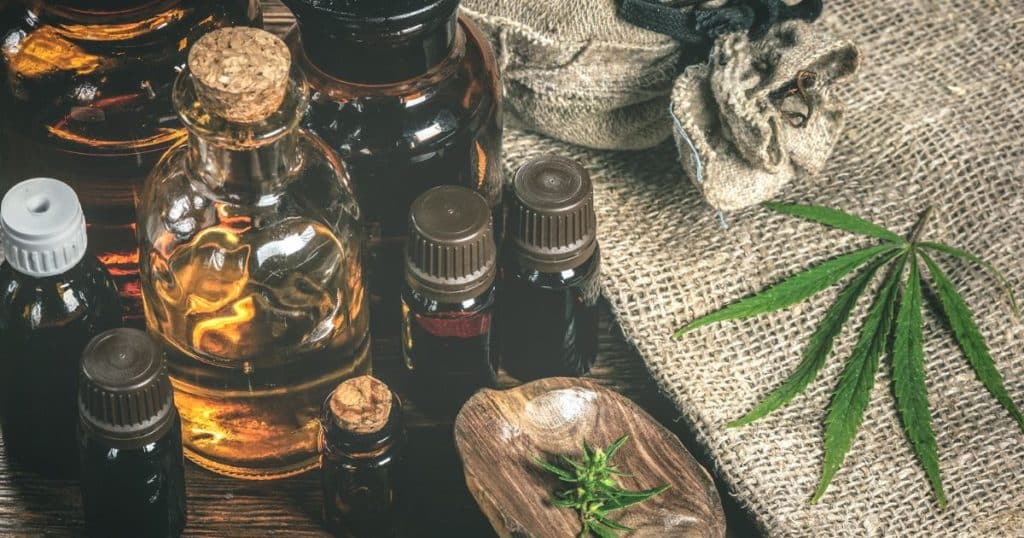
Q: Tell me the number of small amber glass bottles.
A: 5